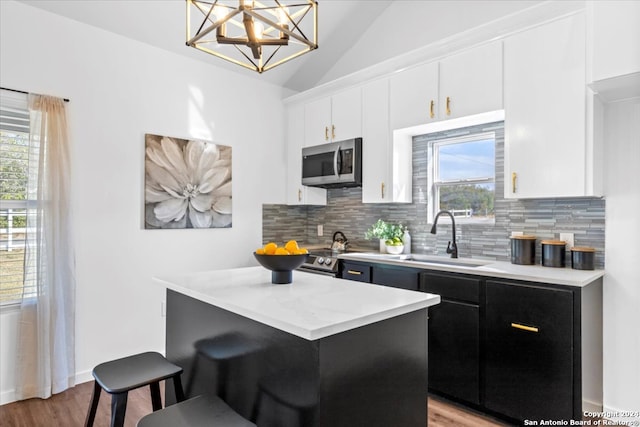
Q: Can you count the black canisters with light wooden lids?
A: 3